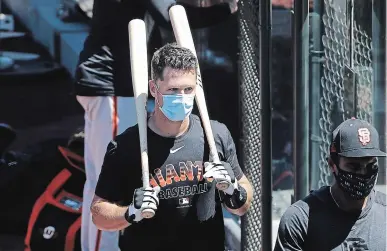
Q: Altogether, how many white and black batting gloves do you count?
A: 2